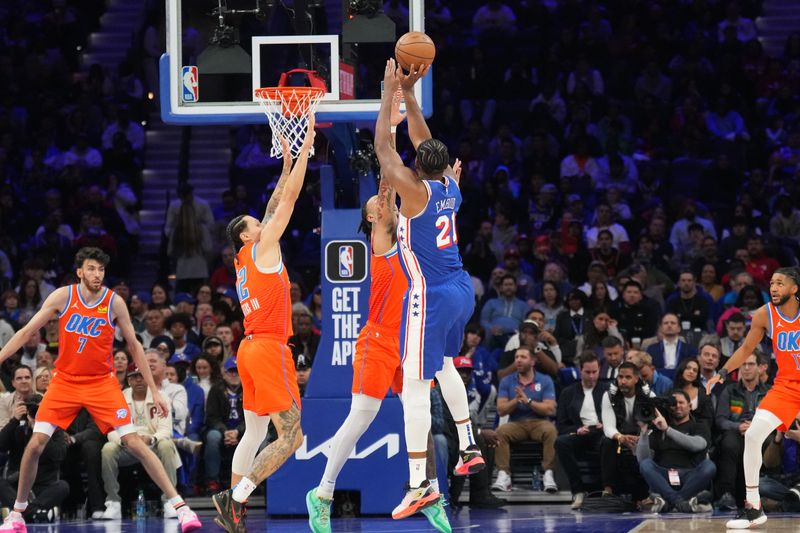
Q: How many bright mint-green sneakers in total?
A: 2